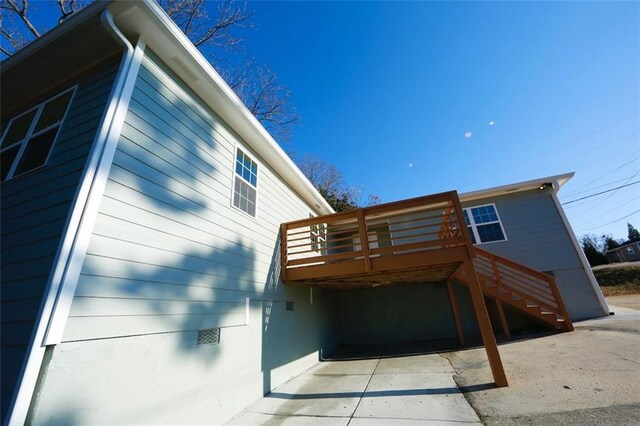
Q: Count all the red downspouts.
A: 0